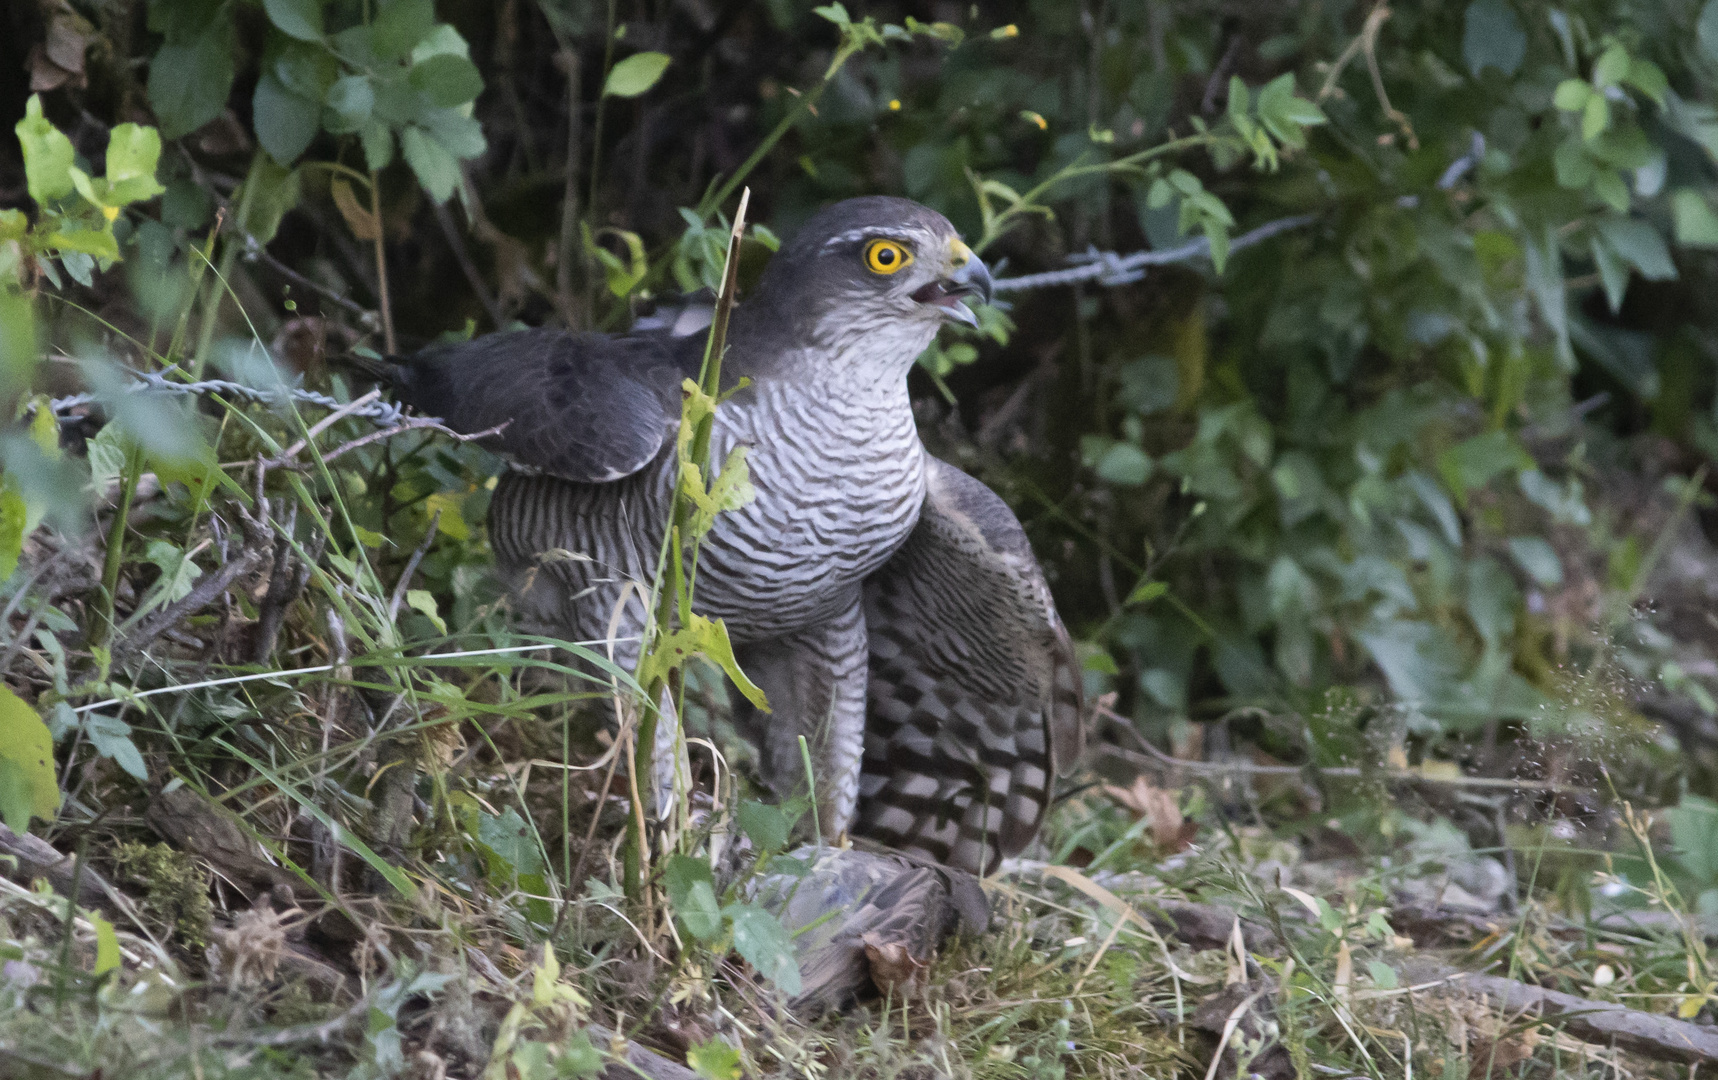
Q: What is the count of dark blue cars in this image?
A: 0